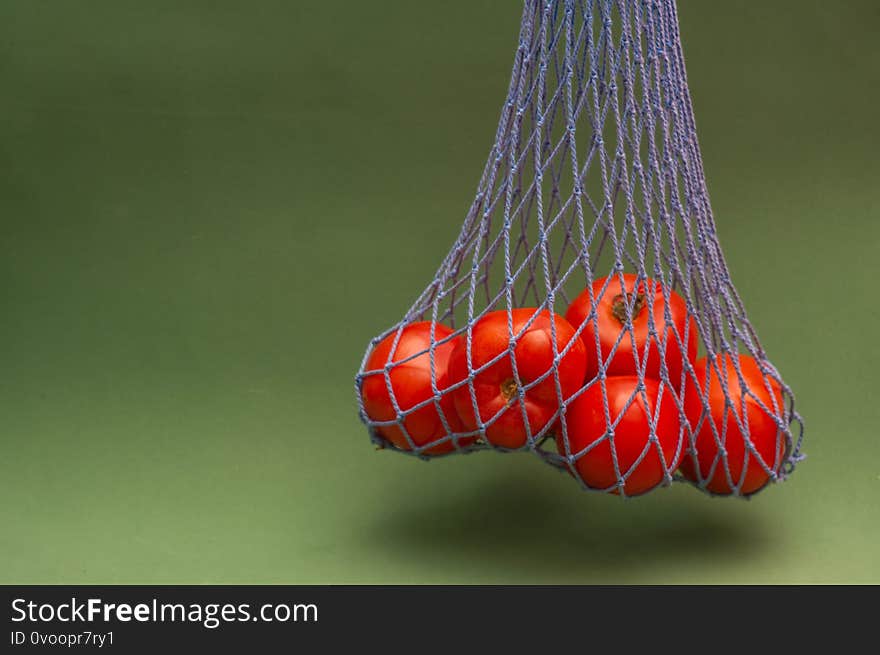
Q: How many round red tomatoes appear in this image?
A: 5